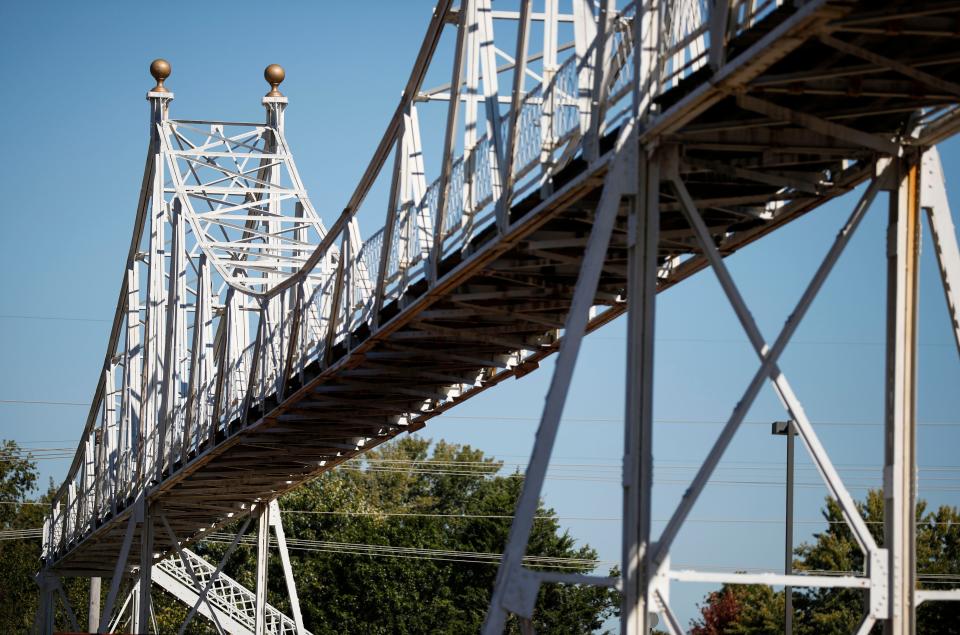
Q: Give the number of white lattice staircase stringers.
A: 1